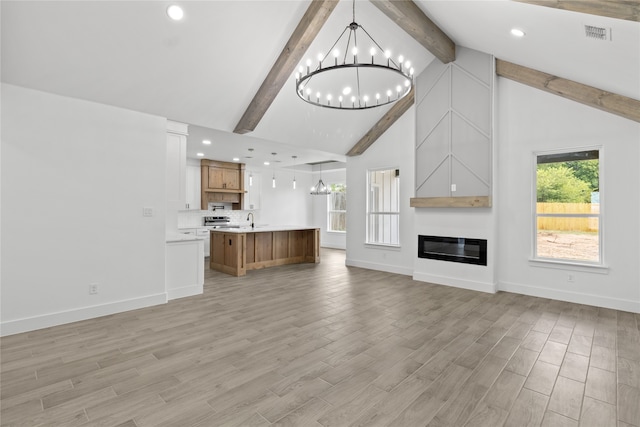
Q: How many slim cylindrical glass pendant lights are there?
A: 3